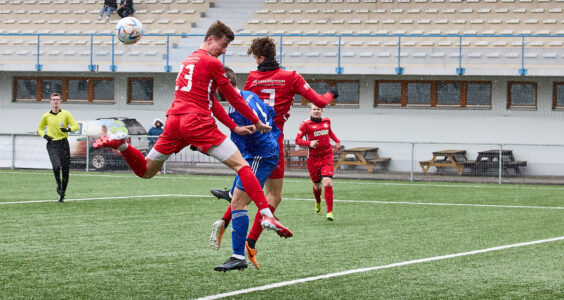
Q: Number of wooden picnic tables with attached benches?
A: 3